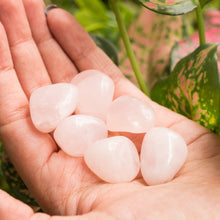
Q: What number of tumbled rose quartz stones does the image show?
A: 6